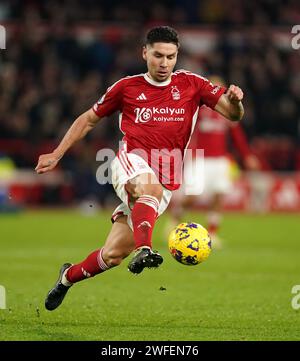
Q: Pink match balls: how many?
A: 0